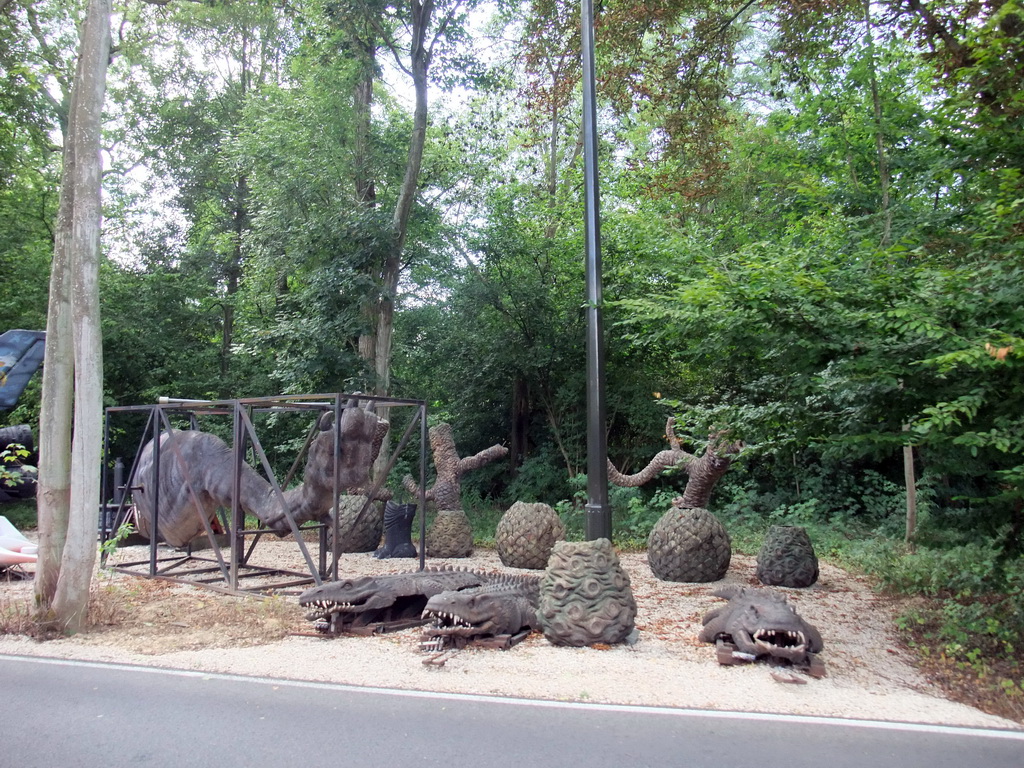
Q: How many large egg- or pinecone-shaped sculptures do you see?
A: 6